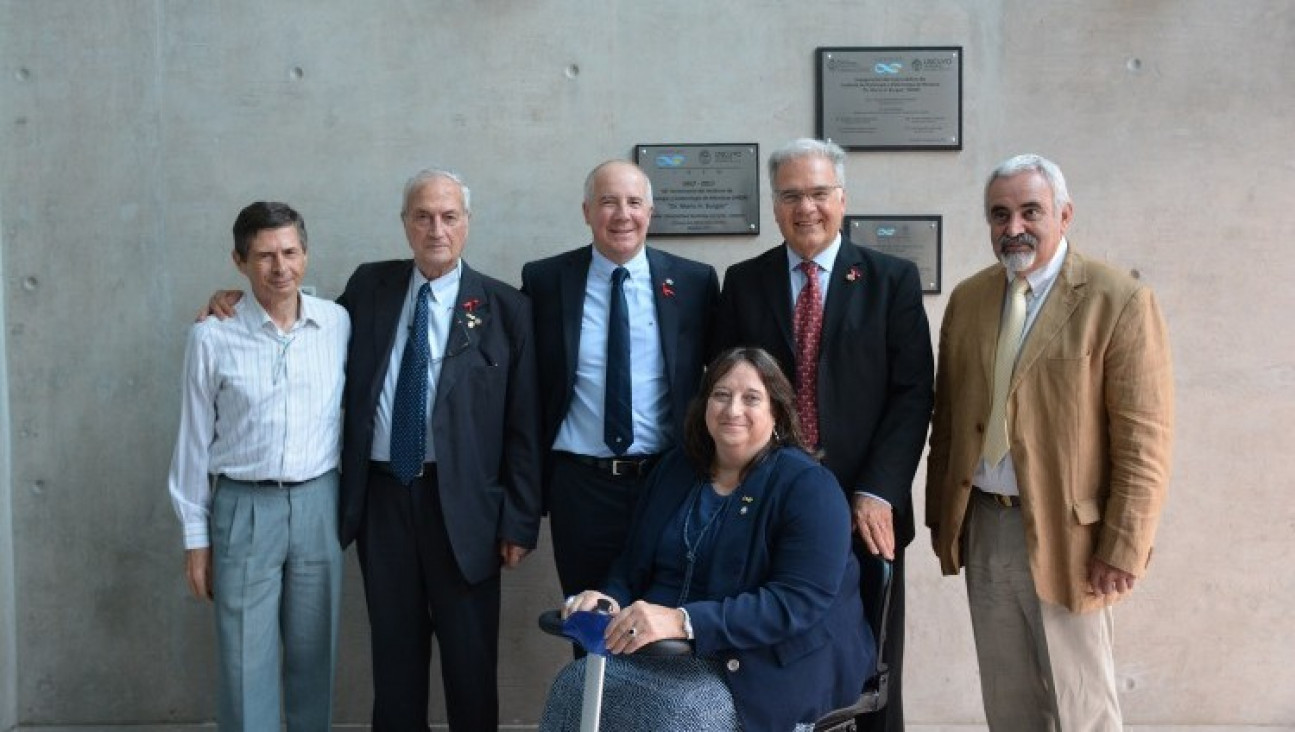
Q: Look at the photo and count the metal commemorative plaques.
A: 3